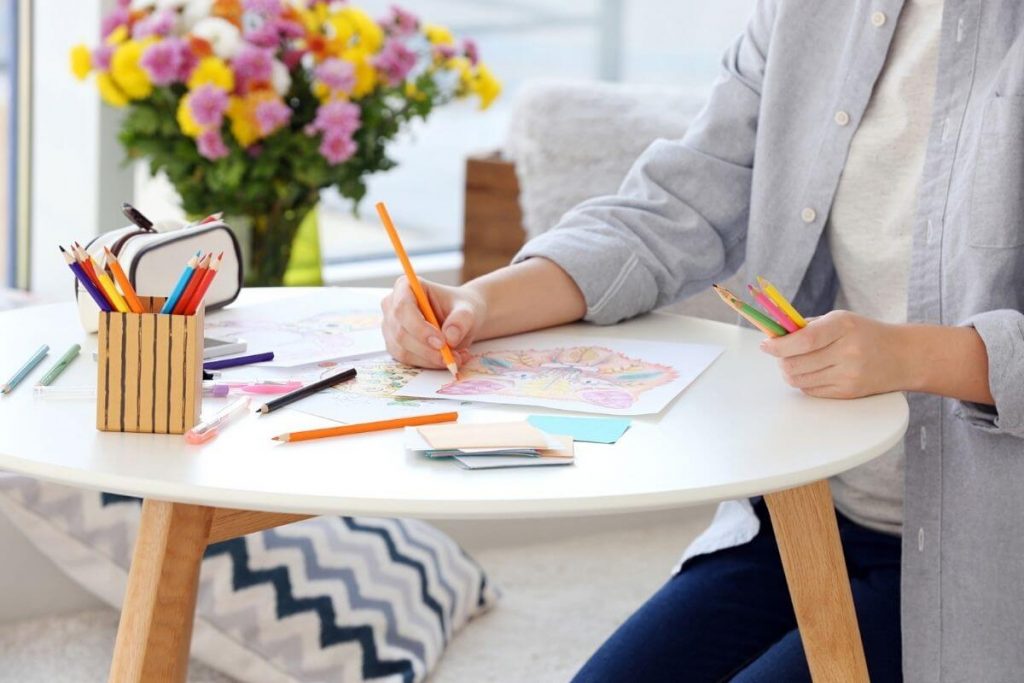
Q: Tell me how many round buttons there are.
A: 3